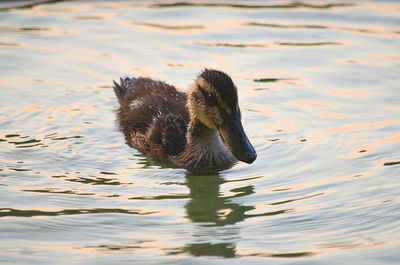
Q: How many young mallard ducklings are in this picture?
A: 1